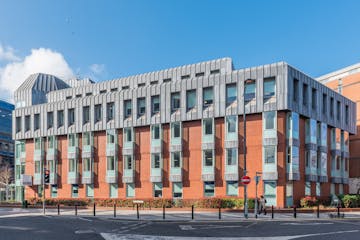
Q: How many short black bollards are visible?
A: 12